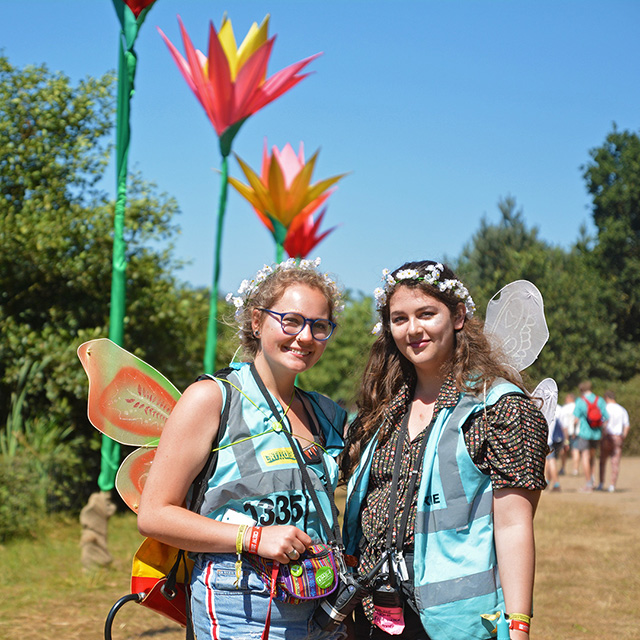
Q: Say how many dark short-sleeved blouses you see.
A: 1